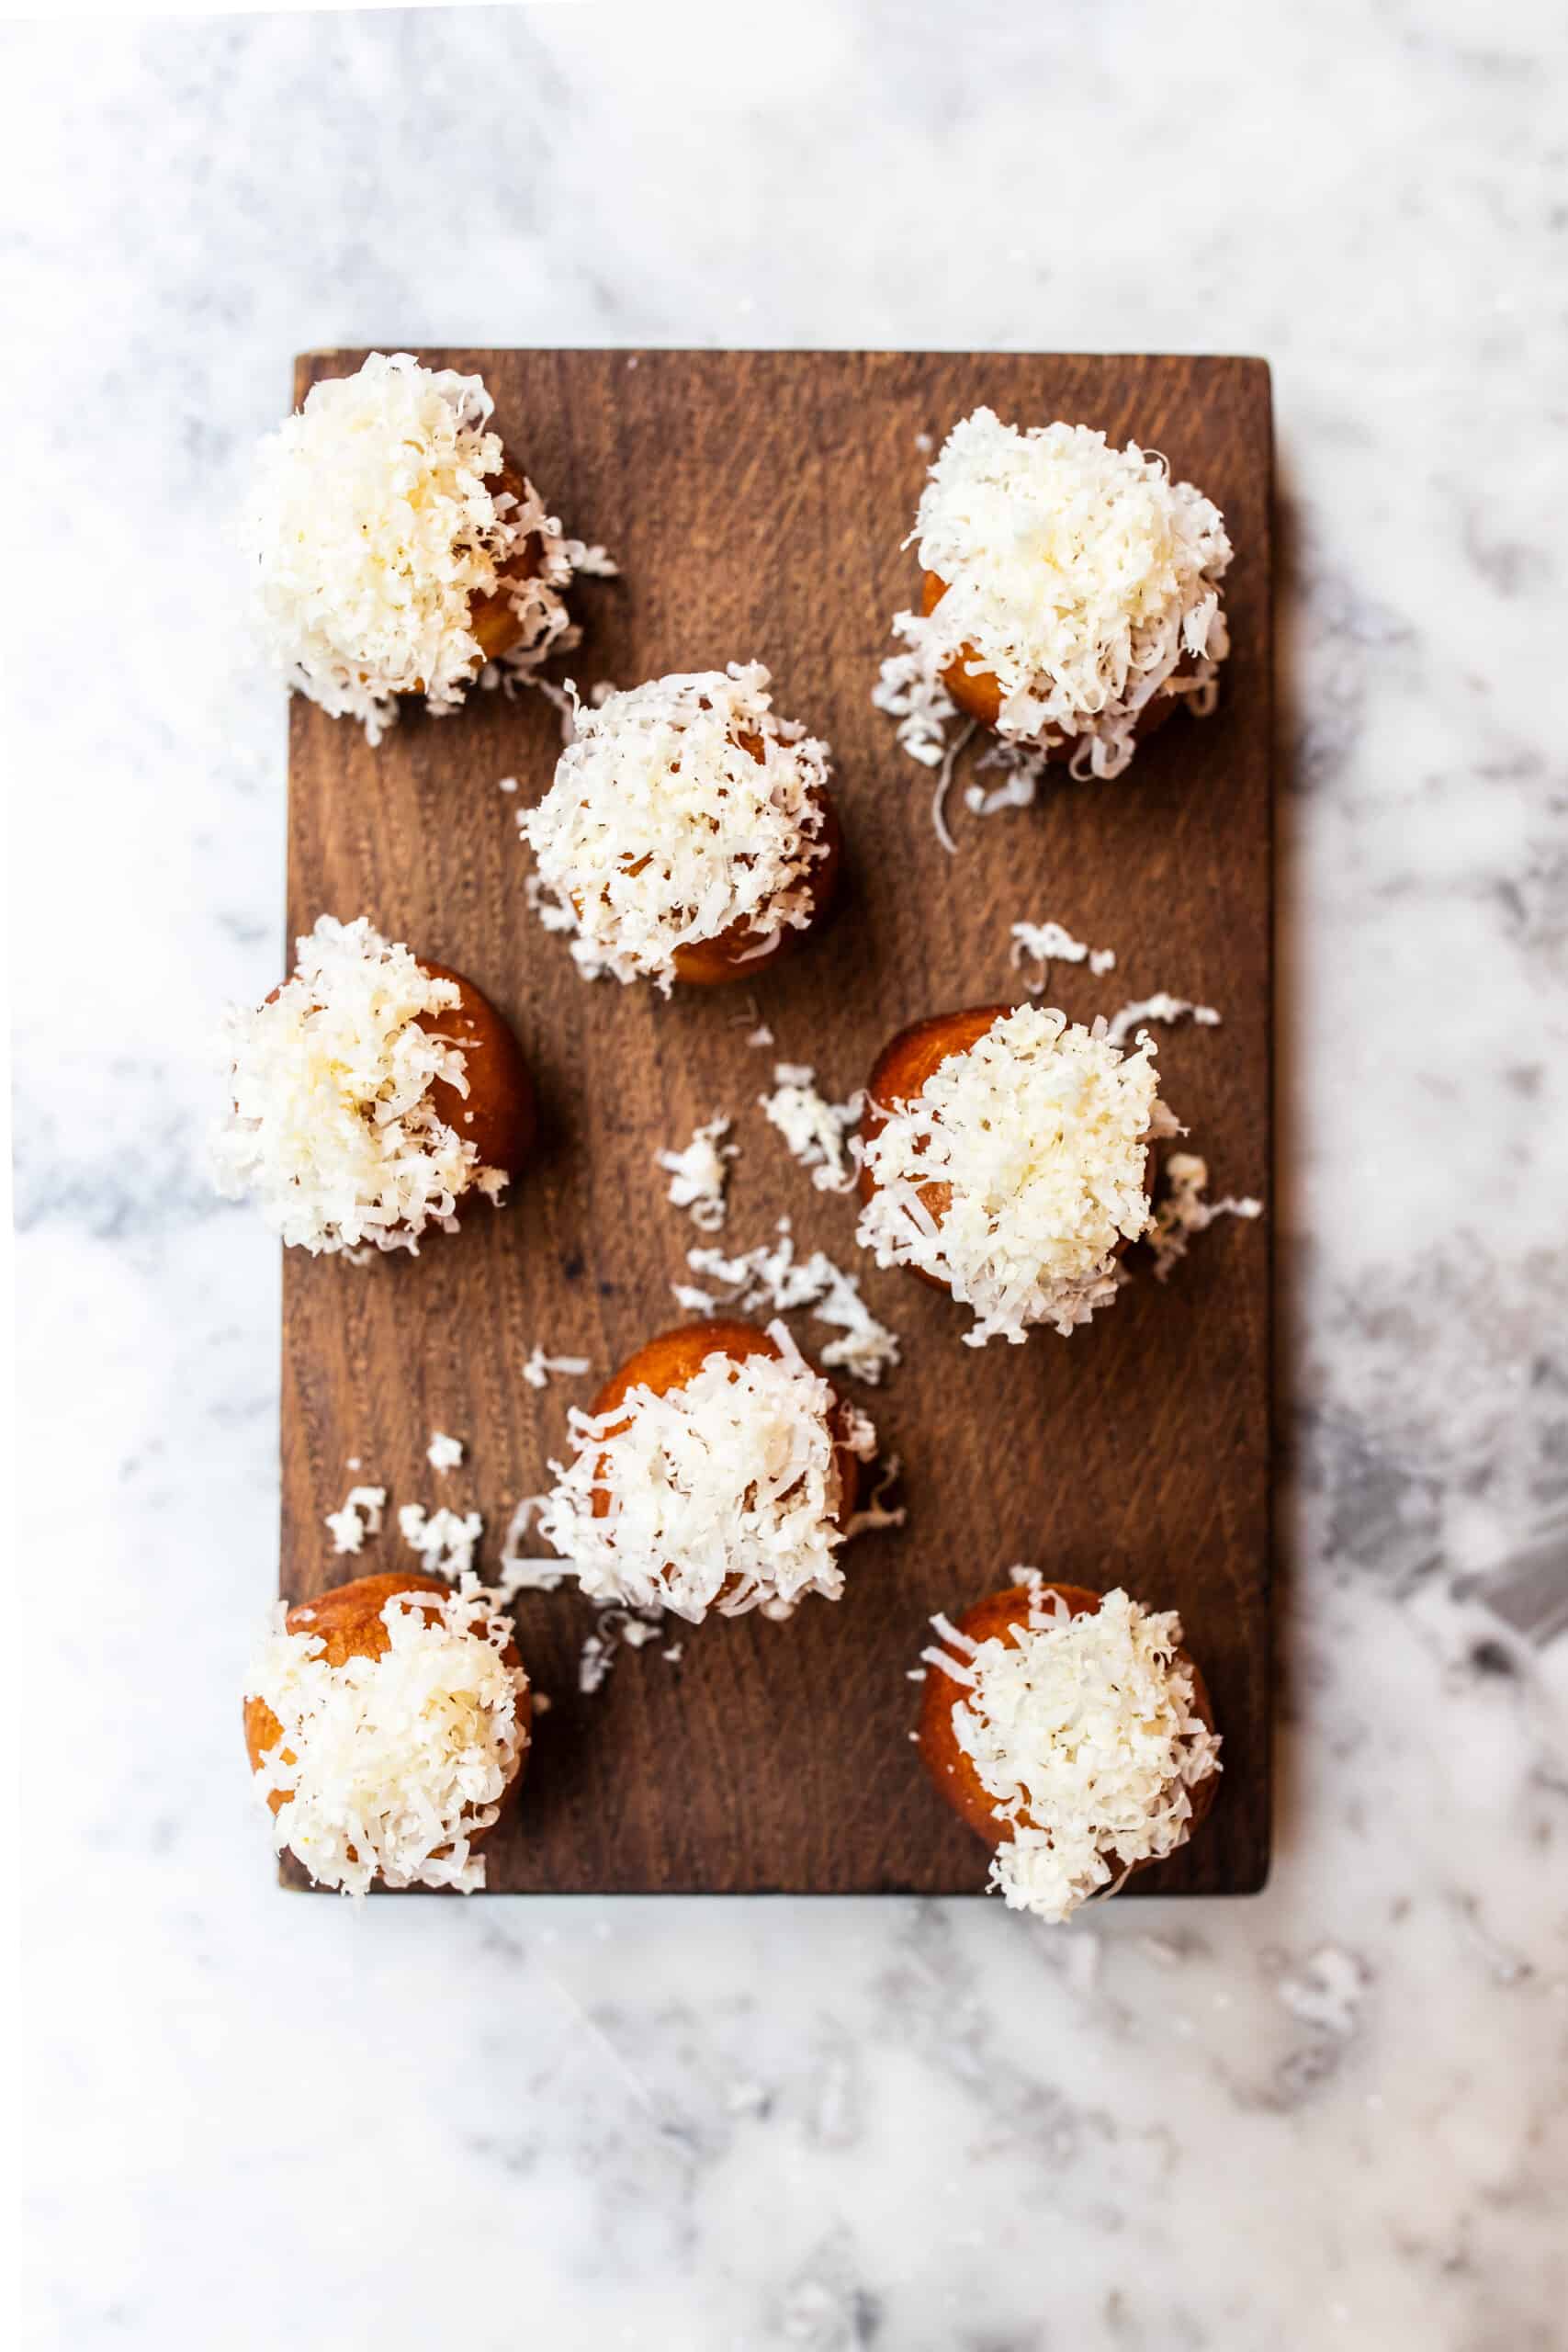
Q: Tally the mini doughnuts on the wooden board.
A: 8